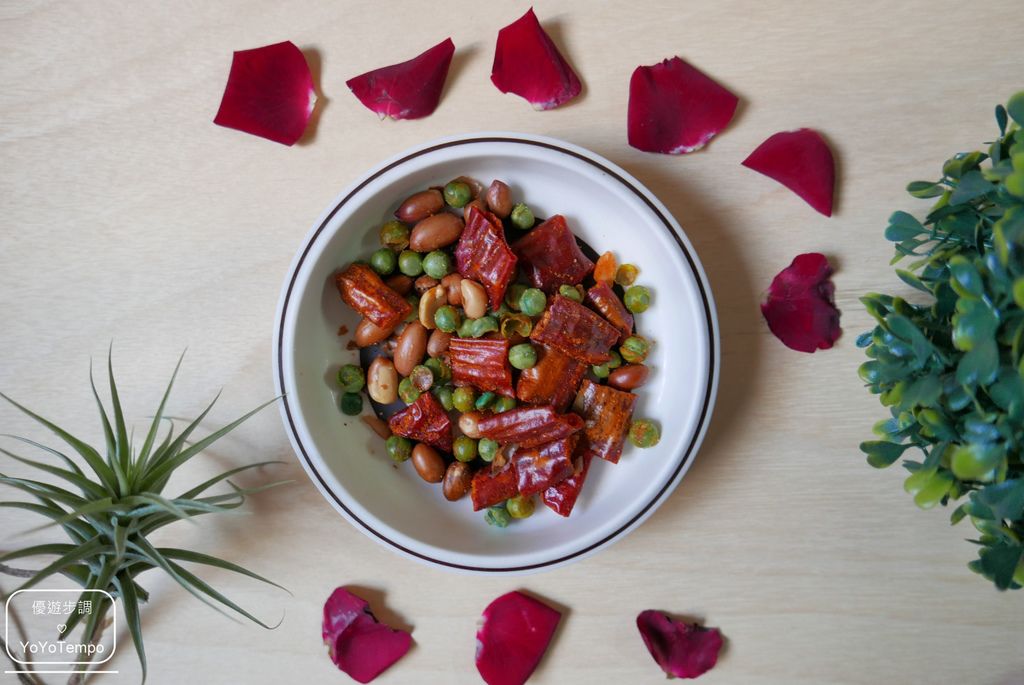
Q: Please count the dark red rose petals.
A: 9